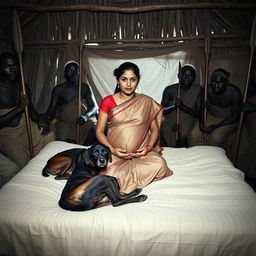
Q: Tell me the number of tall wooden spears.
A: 5